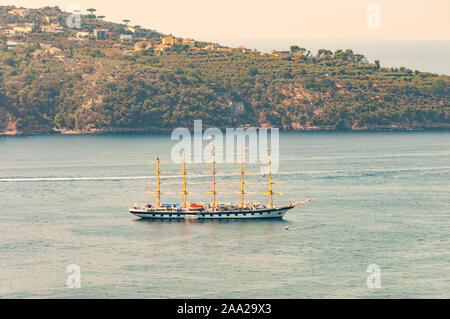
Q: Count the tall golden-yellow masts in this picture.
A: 5